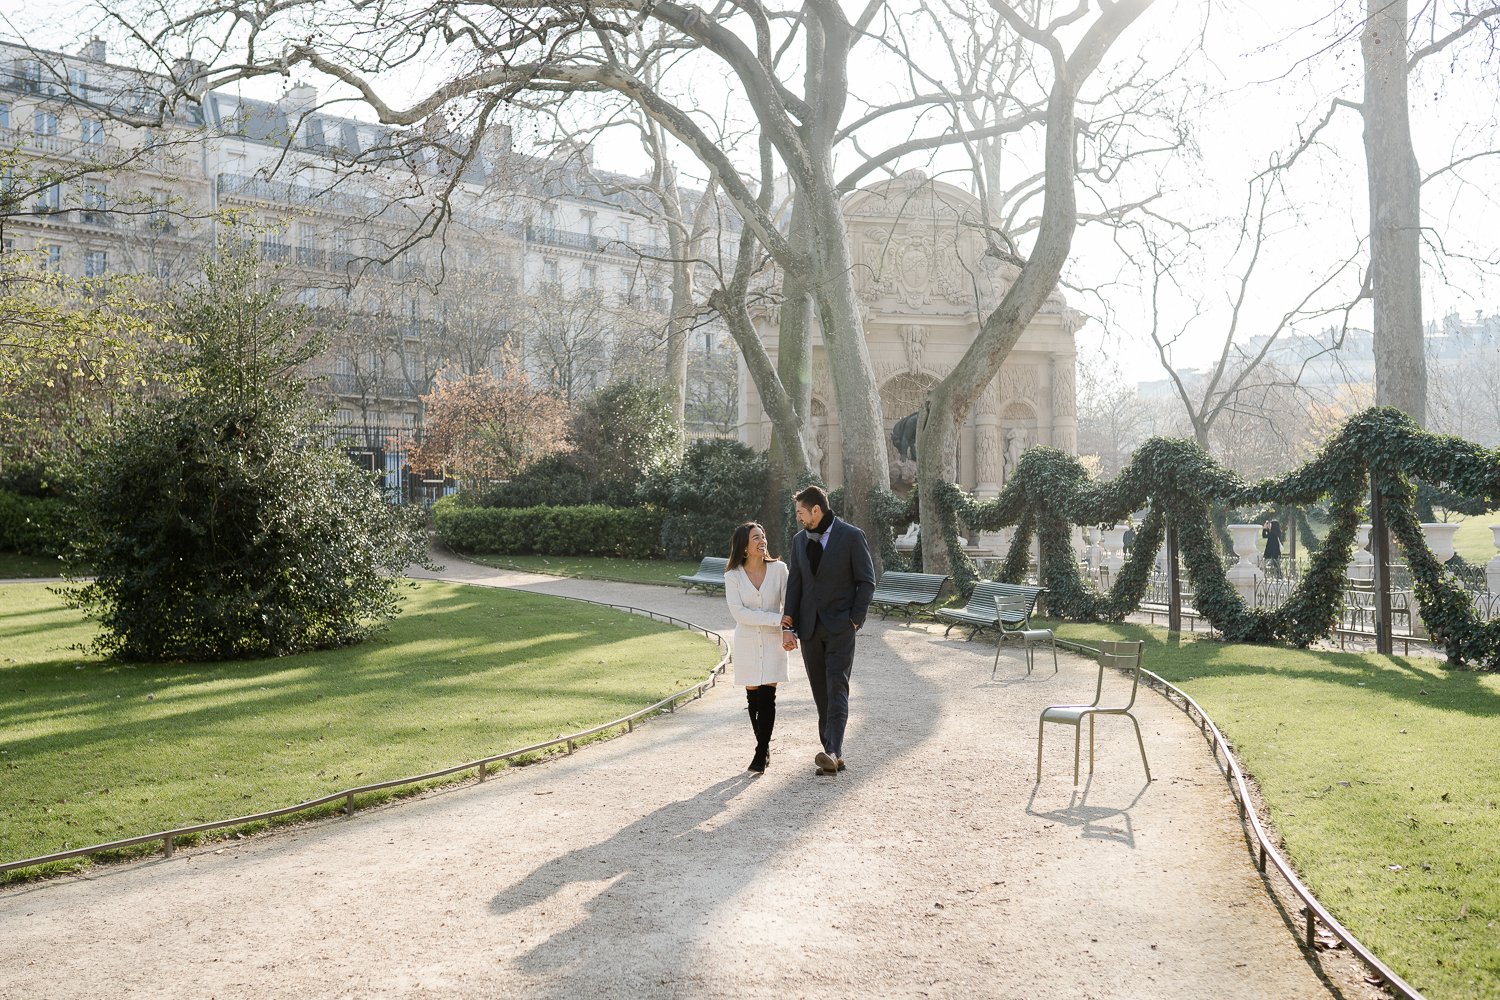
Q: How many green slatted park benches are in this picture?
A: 3